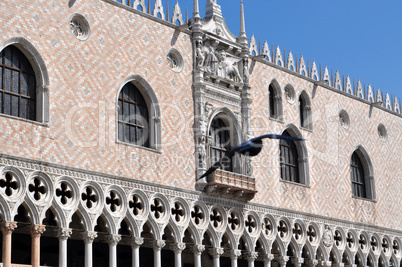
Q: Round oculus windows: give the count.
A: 5